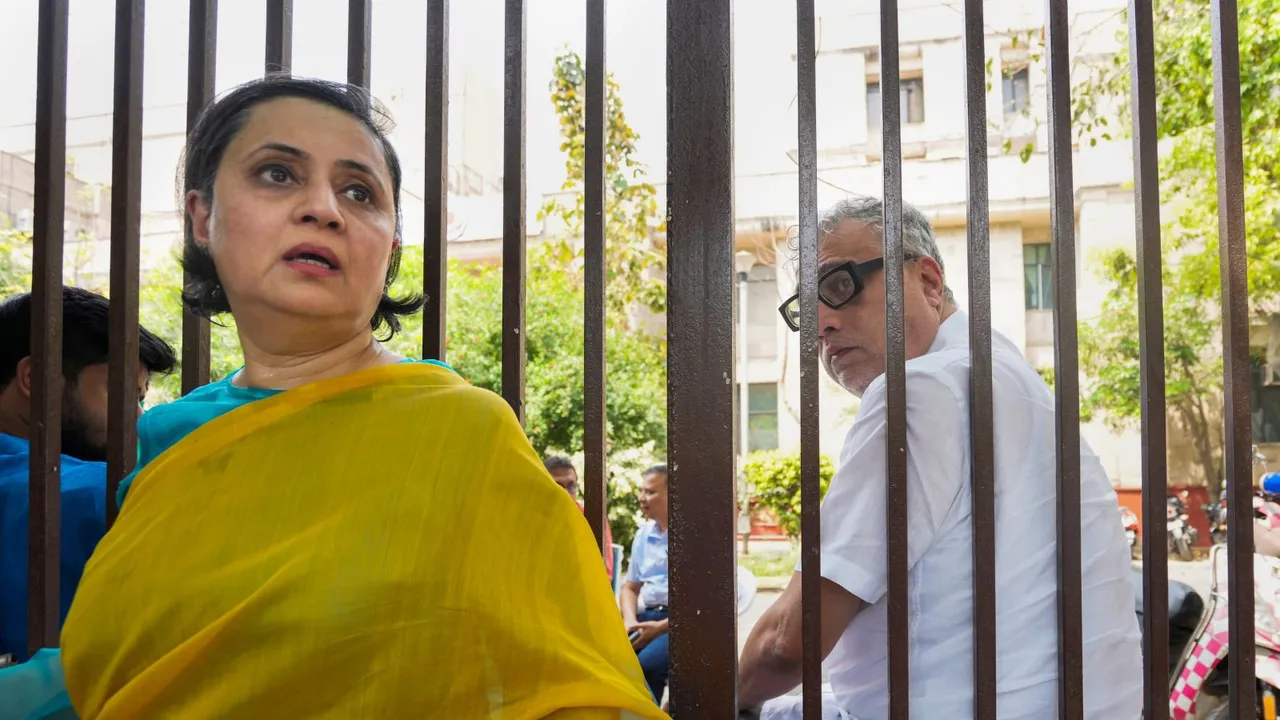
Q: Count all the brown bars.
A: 15